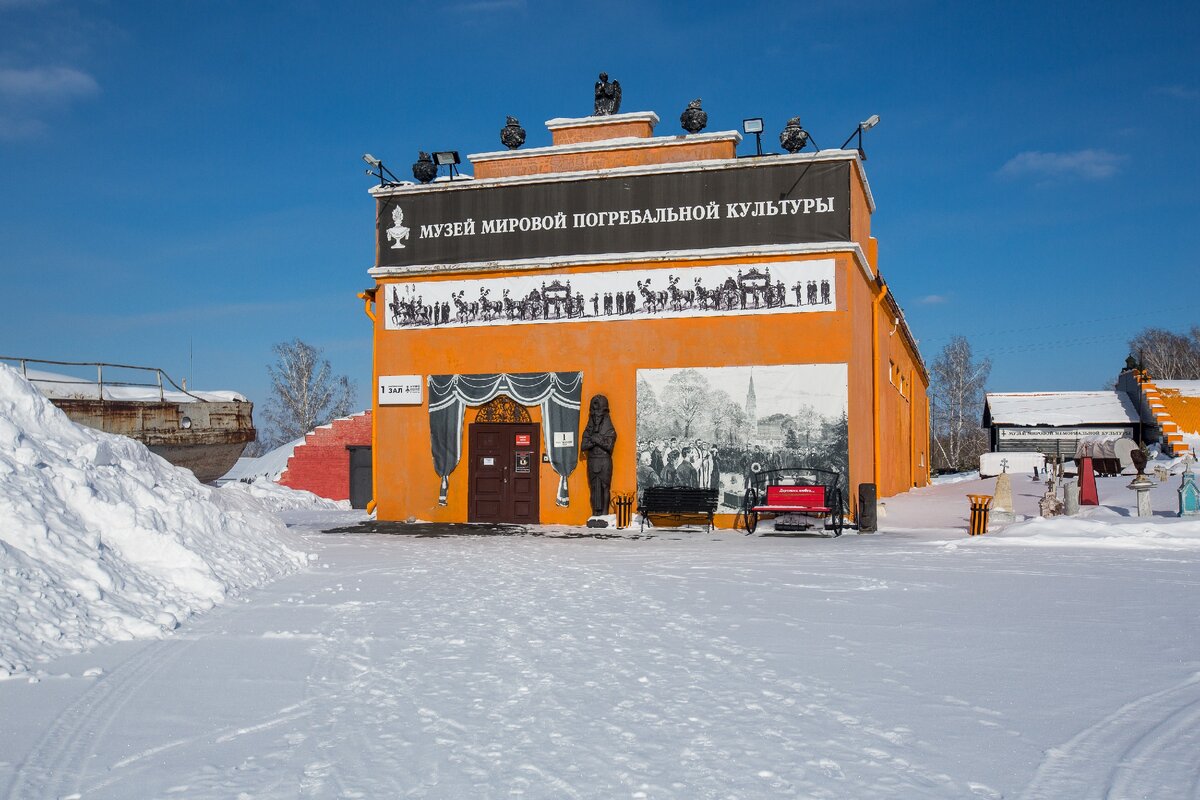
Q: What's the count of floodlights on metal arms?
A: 4